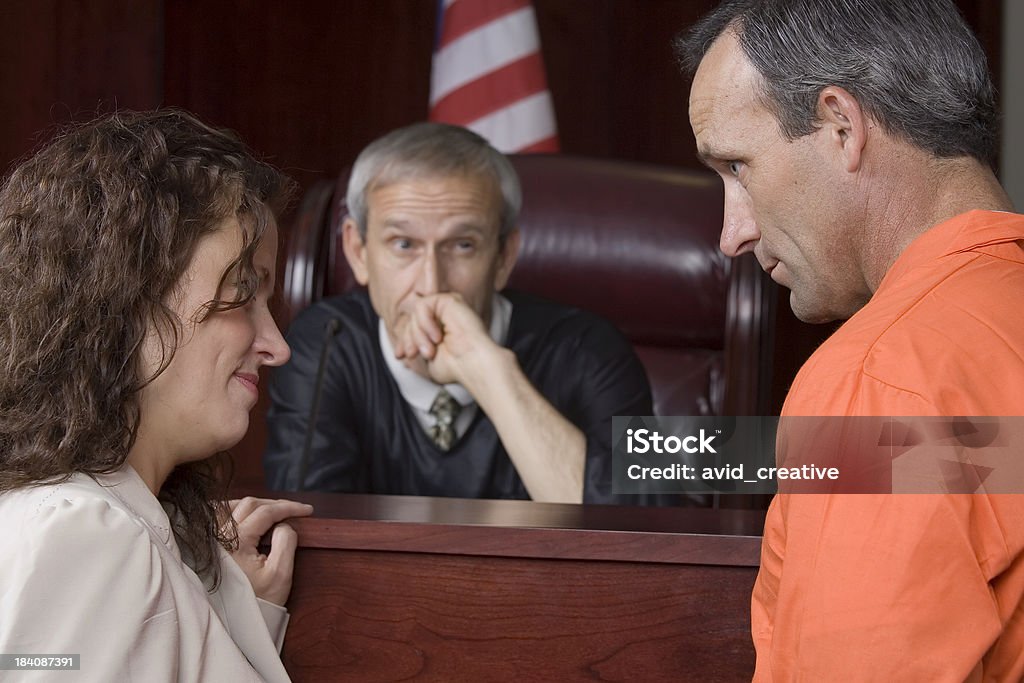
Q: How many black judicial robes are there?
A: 1